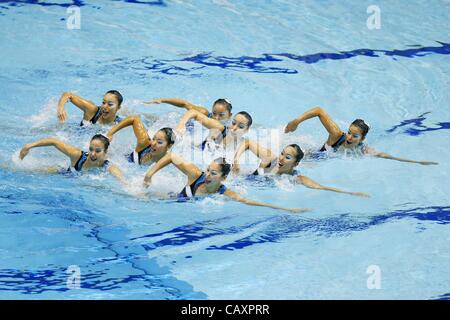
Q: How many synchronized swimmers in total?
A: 8